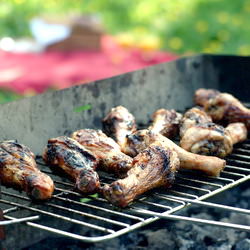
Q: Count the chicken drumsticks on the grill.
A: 10